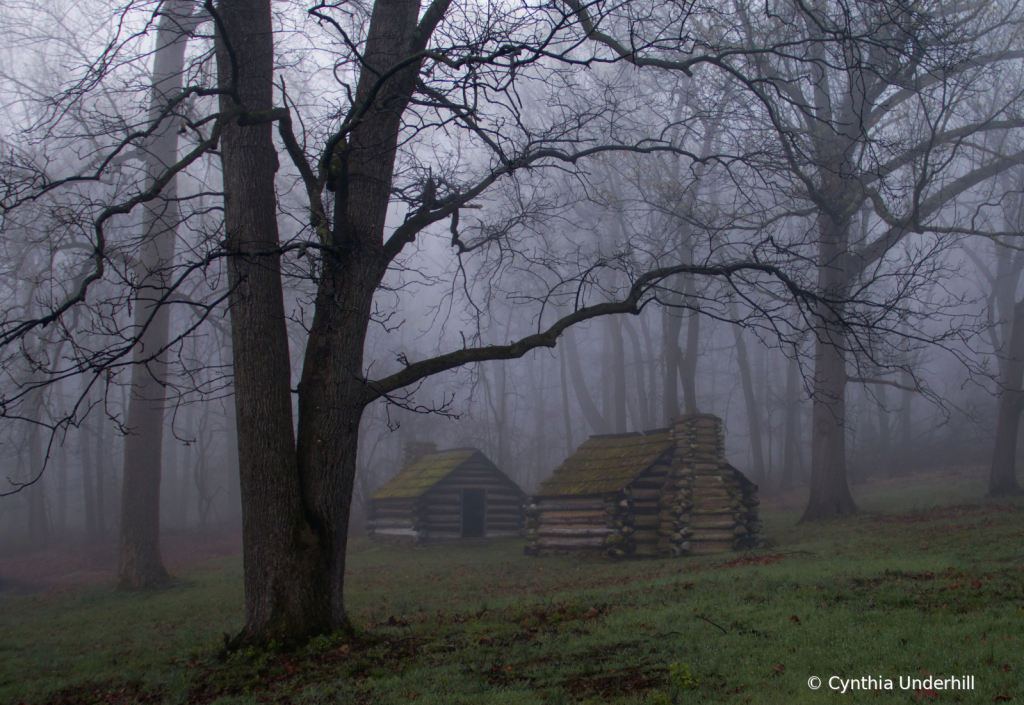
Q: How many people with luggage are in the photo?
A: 0